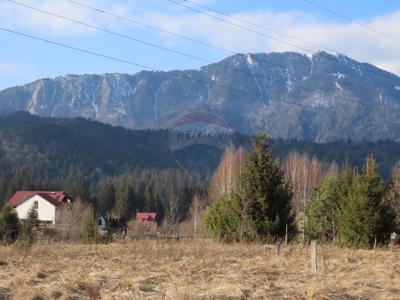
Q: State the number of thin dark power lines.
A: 6